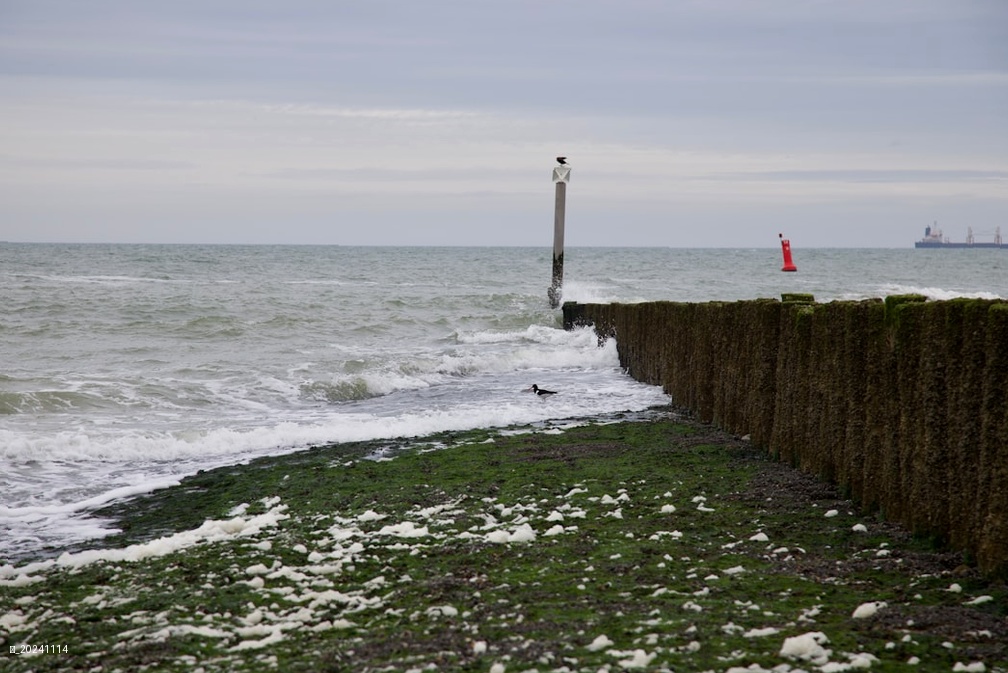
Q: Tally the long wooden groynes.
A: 1